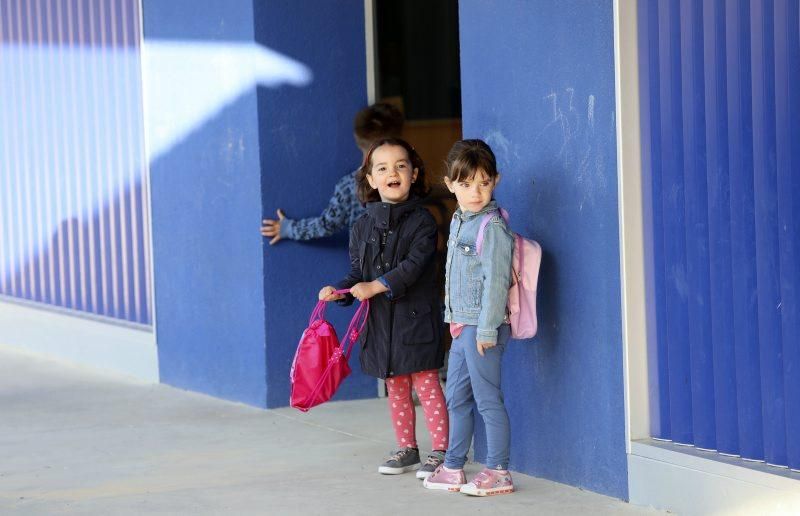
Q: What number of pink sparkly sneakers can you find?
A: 2